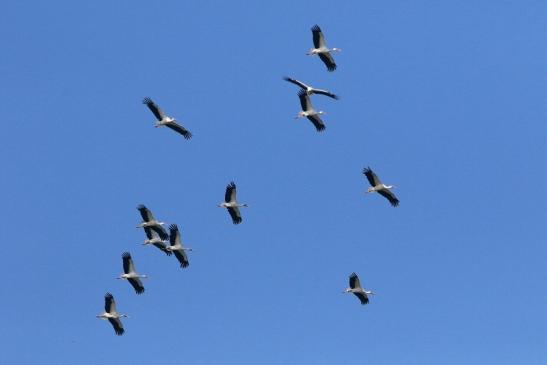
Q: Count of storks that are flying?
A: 12